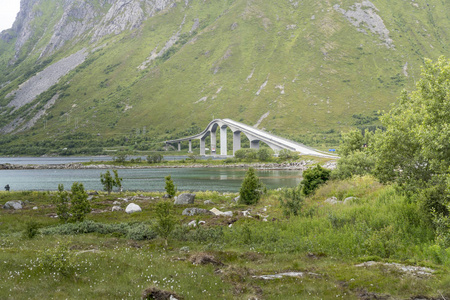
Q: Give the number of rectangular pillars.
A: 5